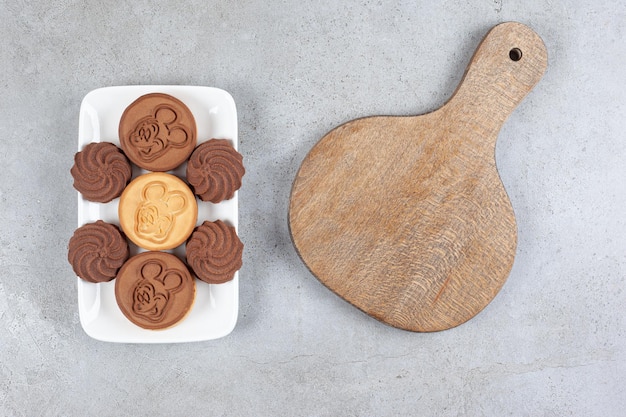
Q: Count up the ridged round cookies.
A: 4